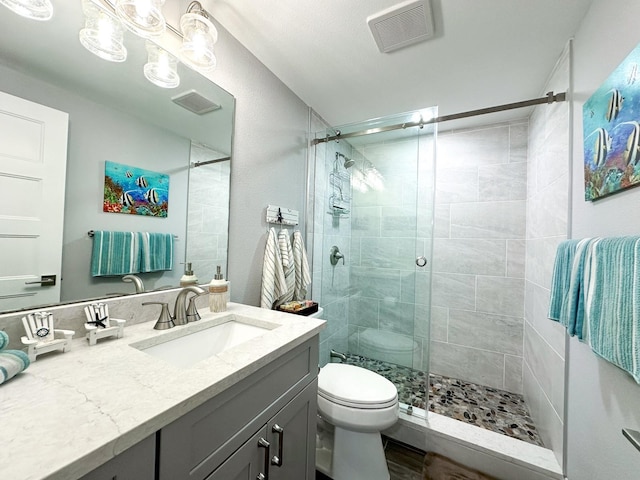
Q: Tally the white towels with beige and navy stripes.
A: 3